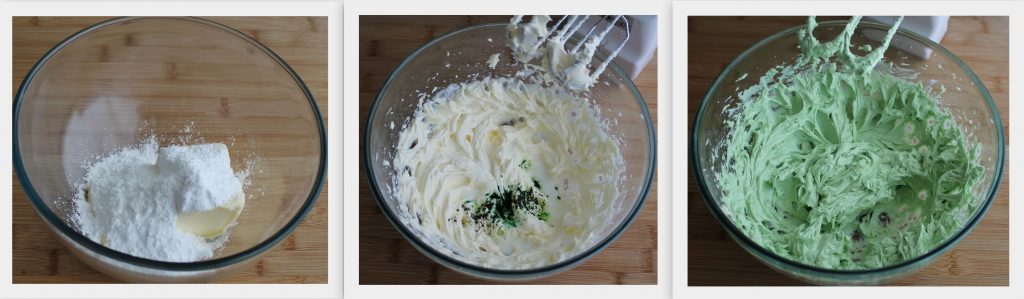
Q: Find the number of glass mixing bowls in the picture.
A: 3